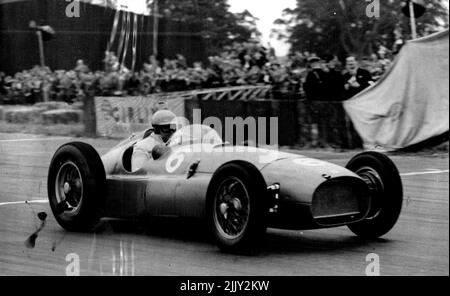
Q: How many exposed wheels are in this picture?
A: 3